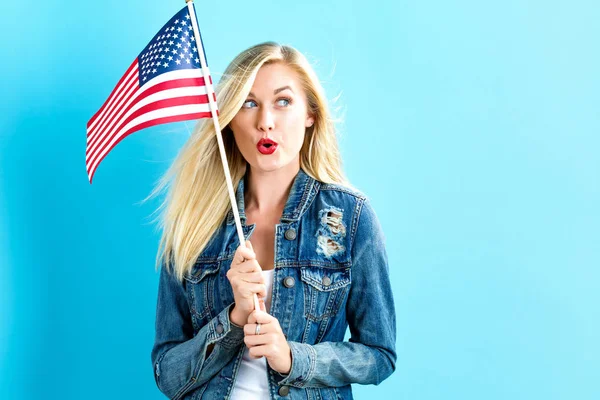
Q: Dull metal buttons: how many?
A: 5